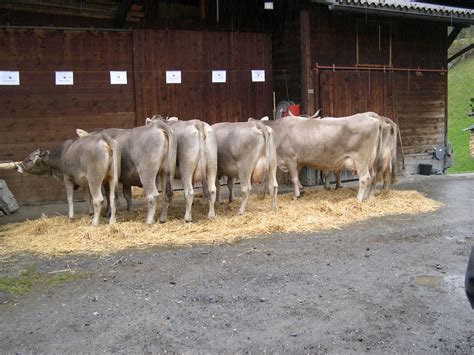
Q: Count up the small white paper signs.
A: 6